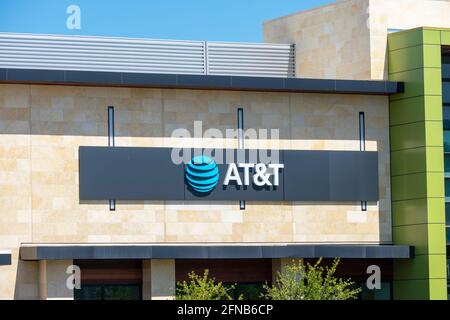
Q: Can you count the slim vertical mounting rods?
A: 3